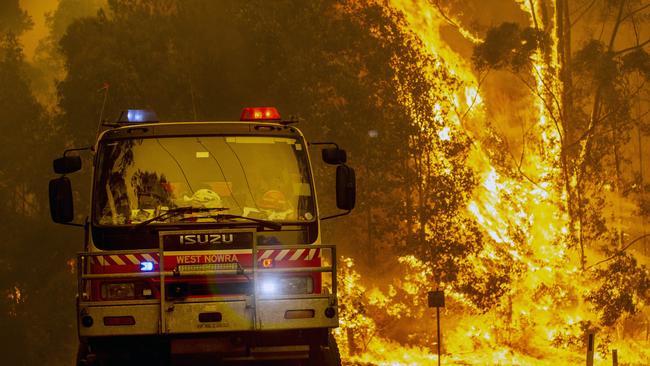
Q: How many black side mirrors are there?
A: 4